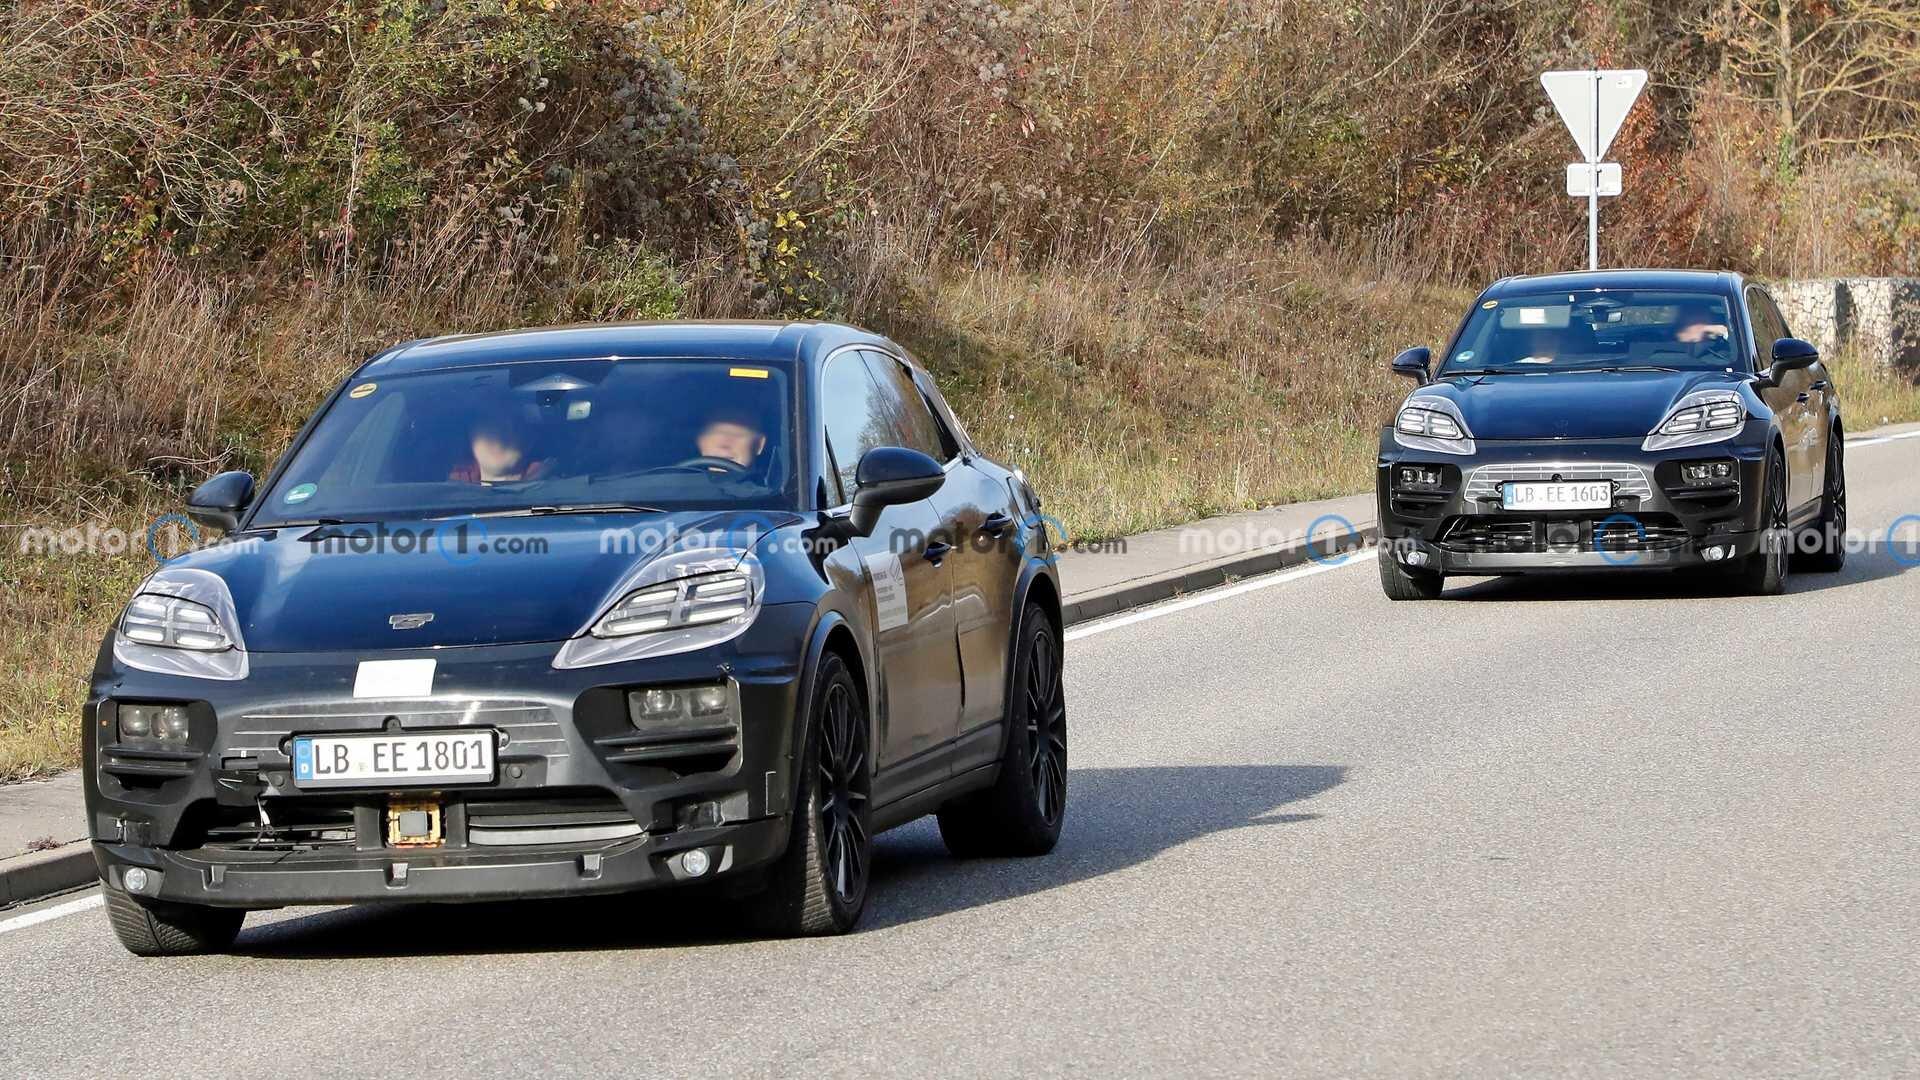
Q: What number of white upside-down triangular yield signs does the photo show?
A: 1